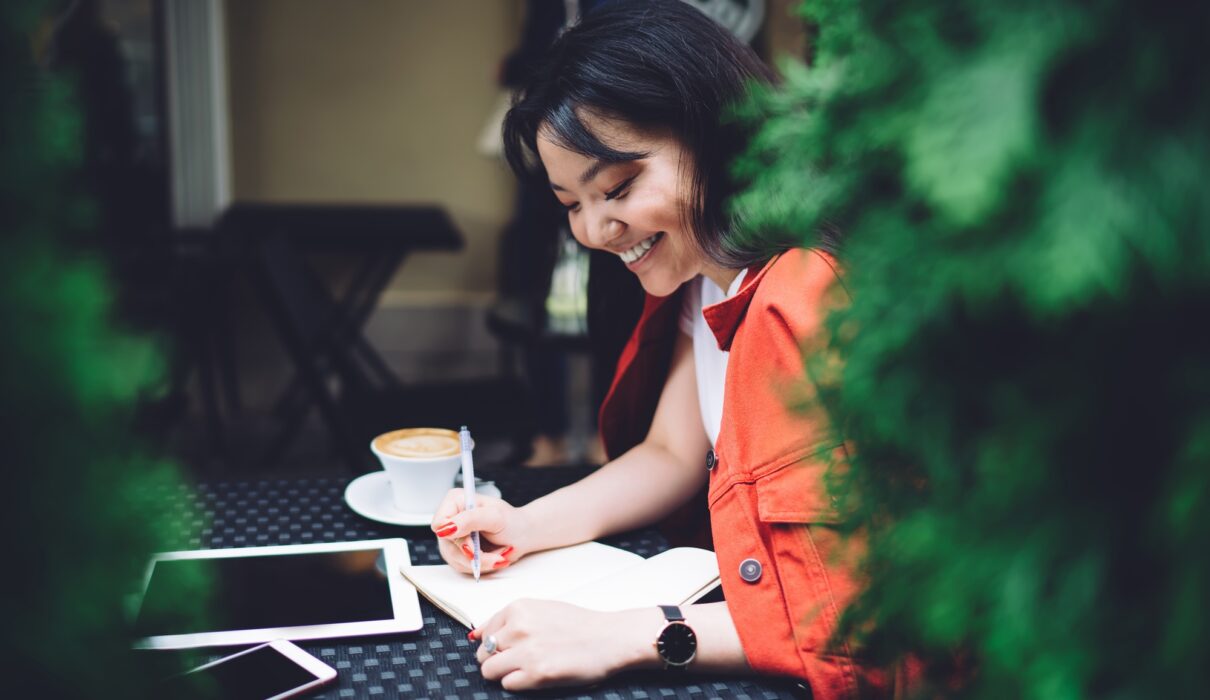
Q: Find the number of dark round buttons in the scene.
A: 2